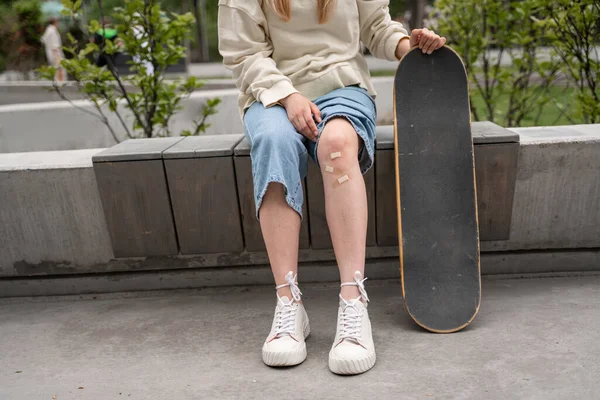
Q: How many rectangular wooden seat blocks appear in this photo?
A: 6